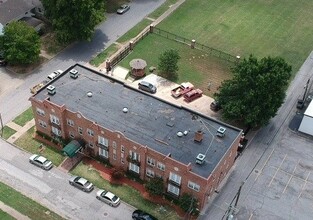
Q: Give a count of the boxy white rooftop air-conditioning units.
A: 4